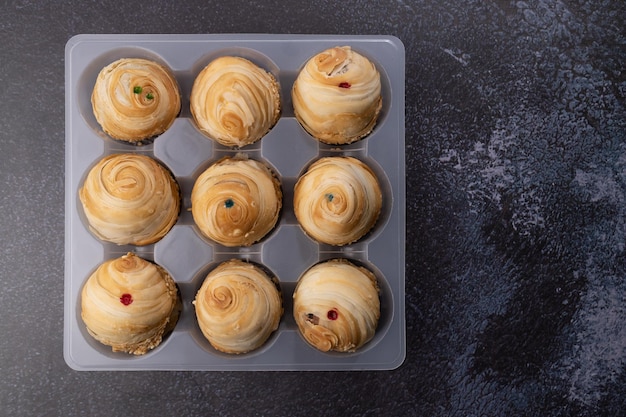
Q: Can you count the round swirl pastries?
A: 9